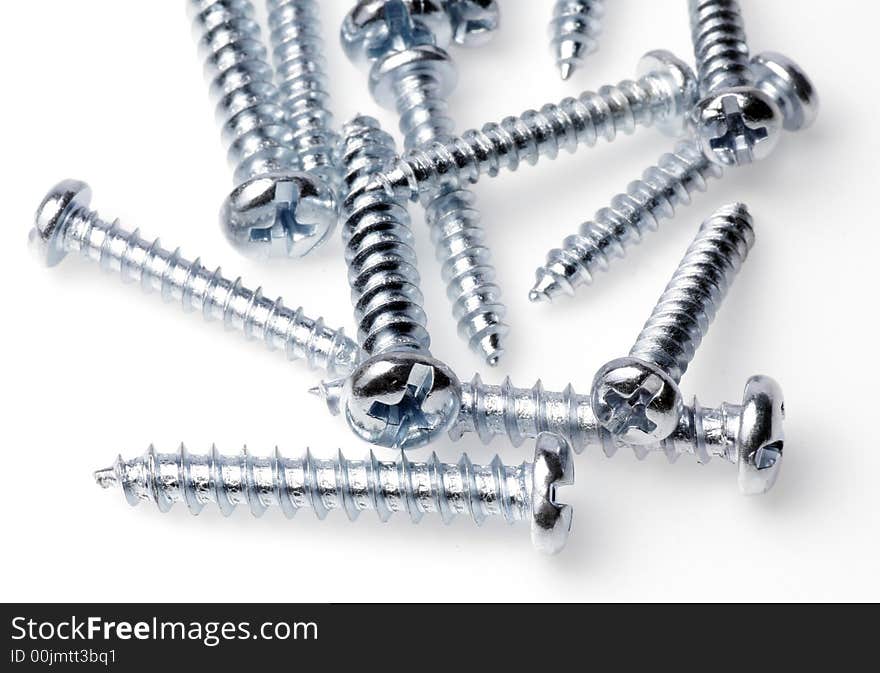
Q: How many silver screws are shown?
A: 14